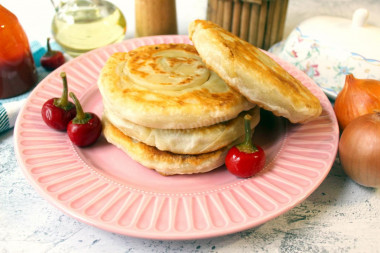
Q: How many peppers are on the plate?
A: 3